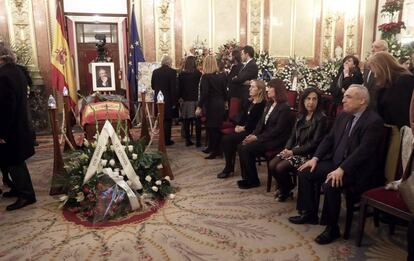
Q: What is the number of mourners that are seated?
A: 4